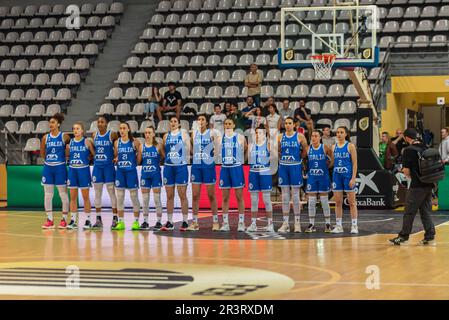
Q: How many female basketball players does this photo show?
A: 12